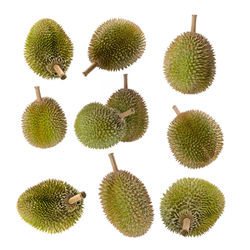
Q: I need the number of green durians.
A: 10